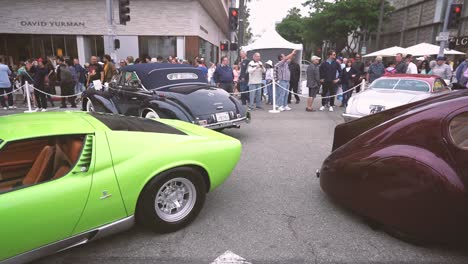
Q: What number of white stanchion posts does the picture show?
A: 3